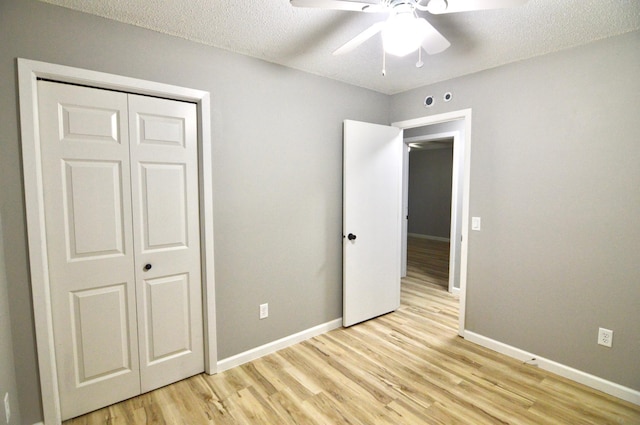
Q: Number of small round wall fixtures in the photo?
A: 2